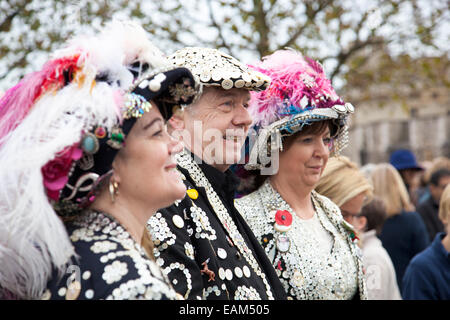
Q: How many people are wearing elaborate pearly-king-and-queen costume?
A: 3